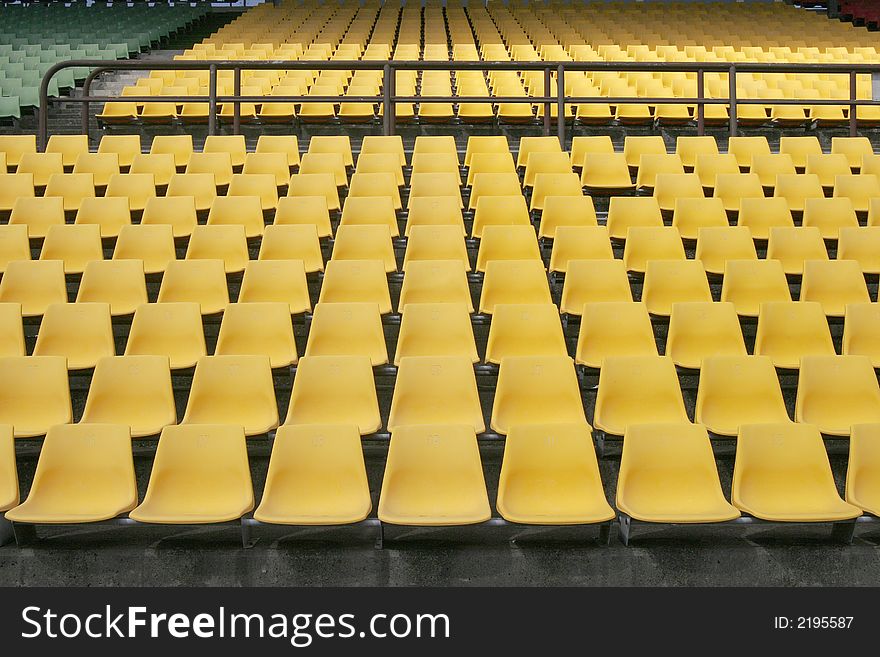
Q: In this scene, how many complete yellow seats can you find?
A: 7